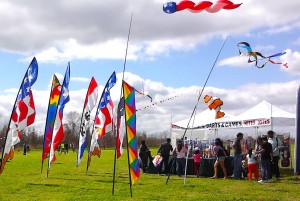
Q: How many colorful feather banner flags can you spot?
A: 7